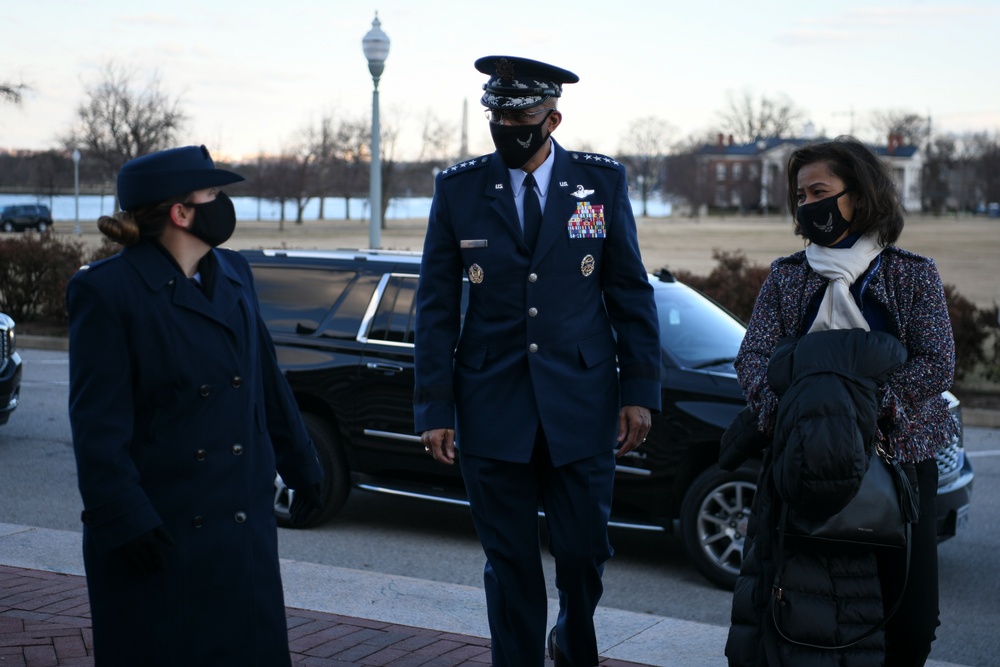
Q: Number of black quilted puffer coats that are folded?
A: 1